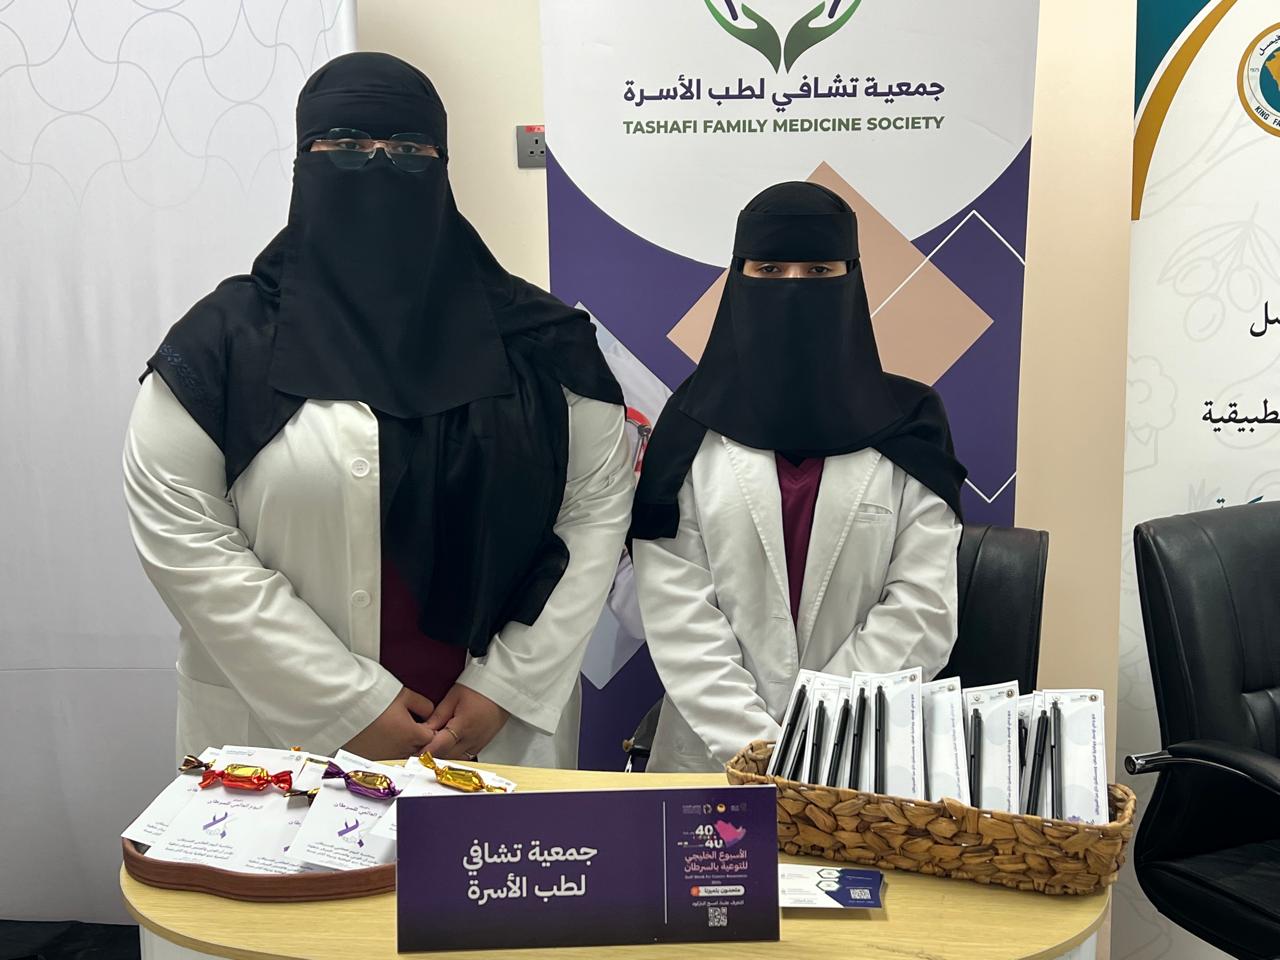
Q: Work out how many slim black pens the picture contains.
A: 10